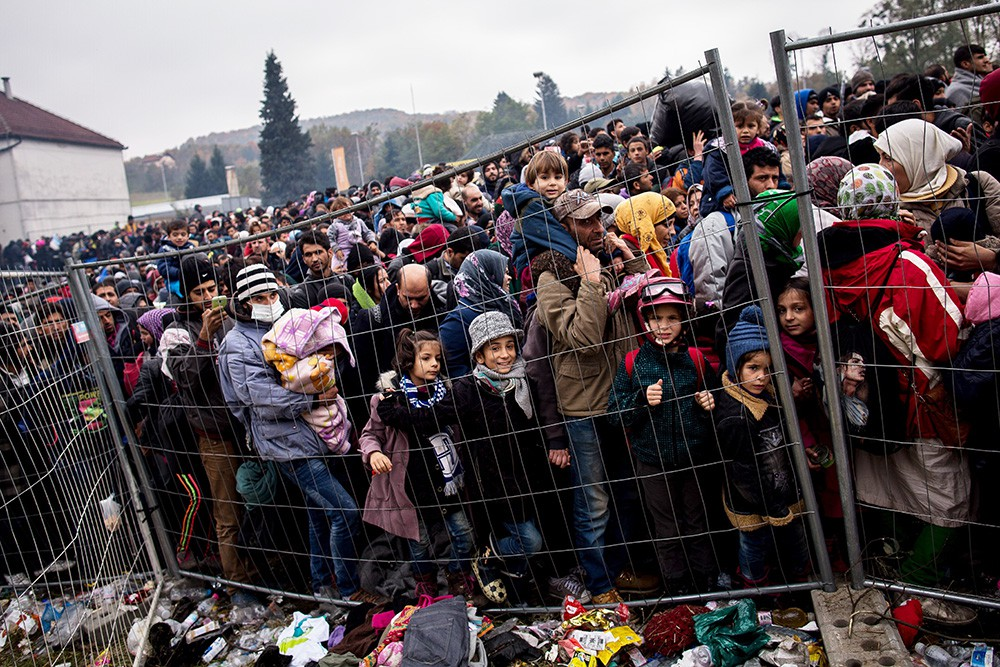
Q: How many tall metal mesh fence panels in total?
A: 3